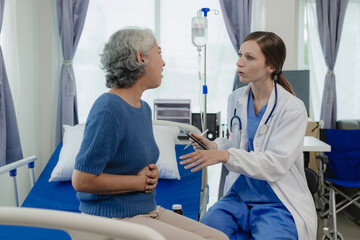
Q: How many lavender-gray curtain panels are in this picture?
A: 4